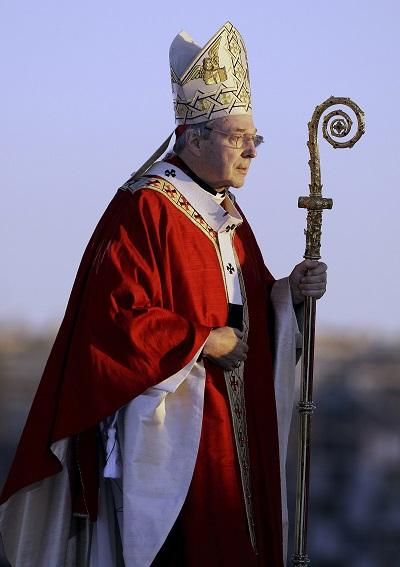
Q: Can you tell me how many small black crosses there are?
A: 3